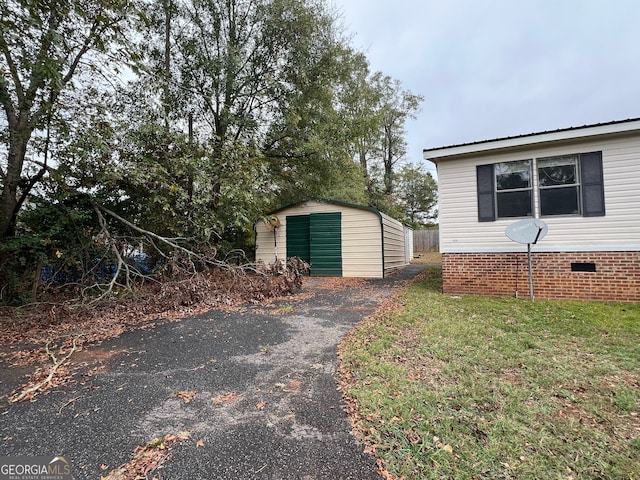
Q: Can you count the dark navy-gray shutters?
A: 2